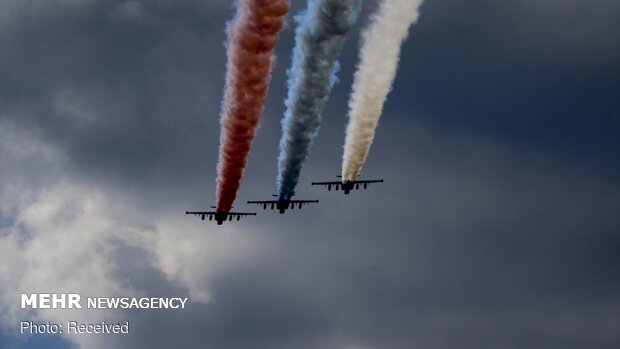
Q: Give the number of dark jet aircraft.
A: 3